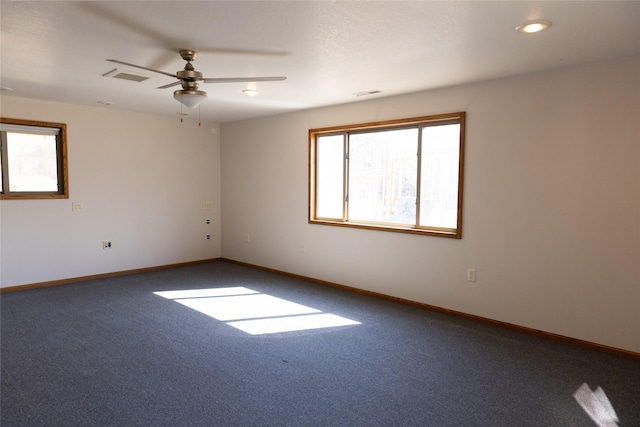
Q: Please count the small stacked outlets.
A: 2